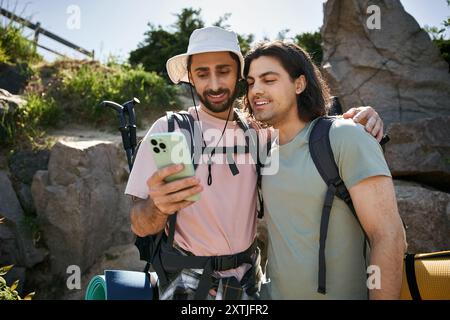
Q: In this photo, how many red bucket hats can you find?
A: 0